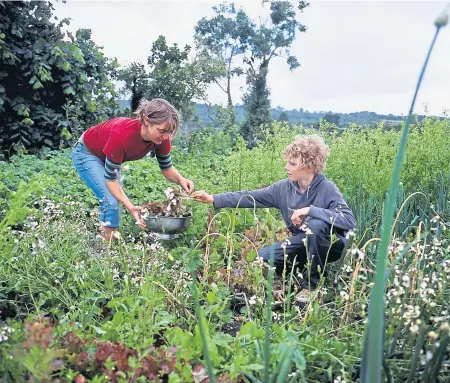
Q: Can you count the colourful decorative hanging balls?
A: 0